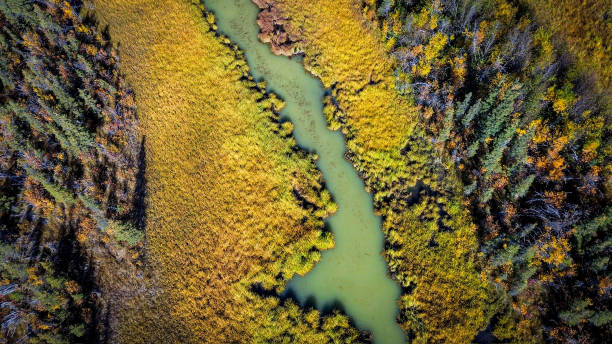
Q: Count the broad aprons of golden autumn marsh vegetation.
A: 2